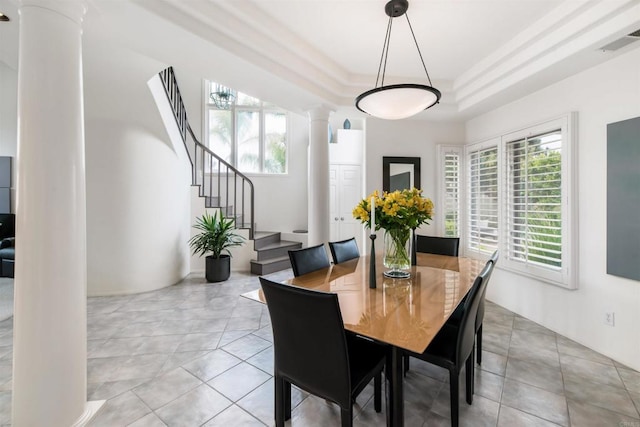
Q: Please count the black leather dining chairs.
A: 6